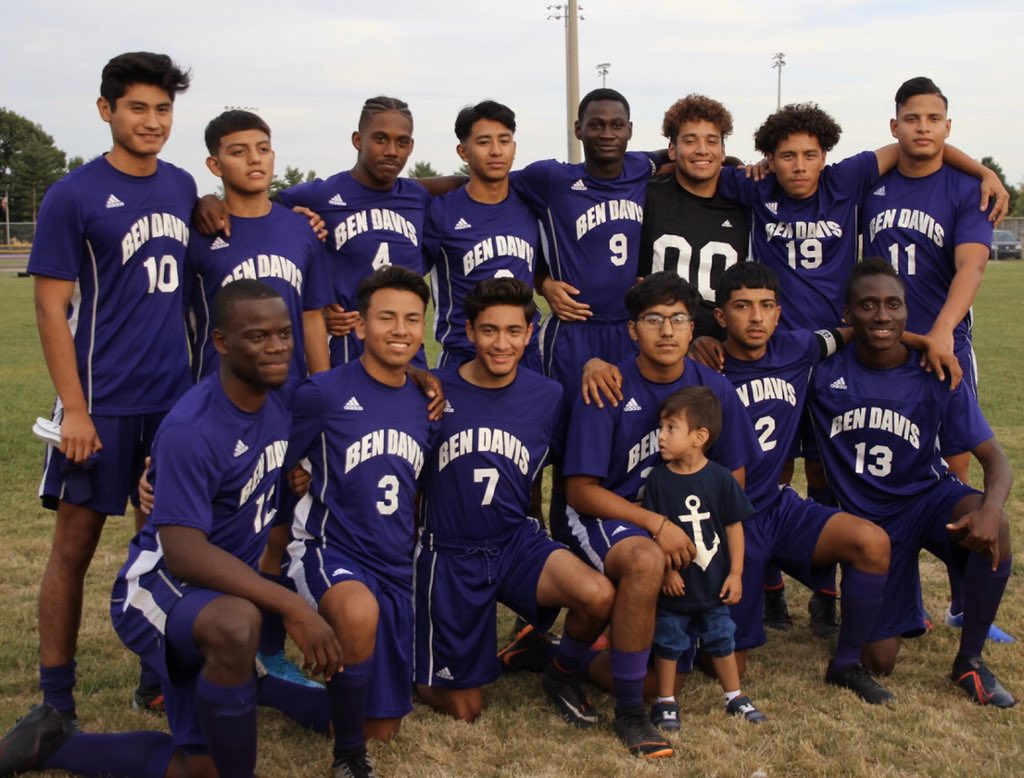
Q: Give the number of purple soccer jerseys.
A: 13